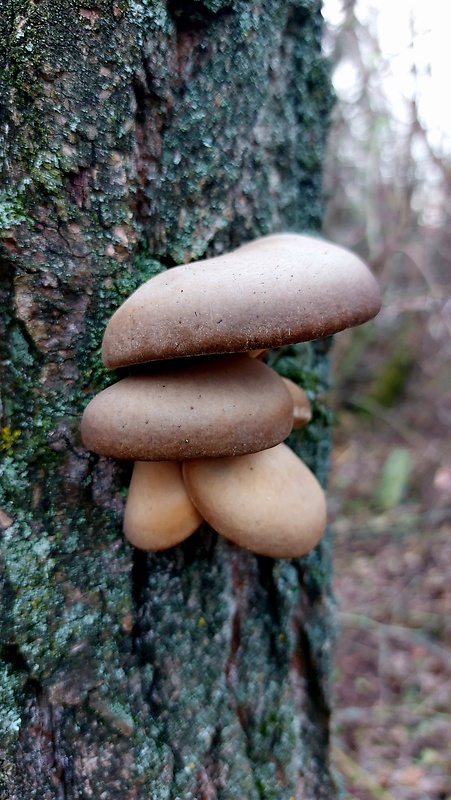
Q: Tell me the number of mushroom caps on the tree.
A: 5